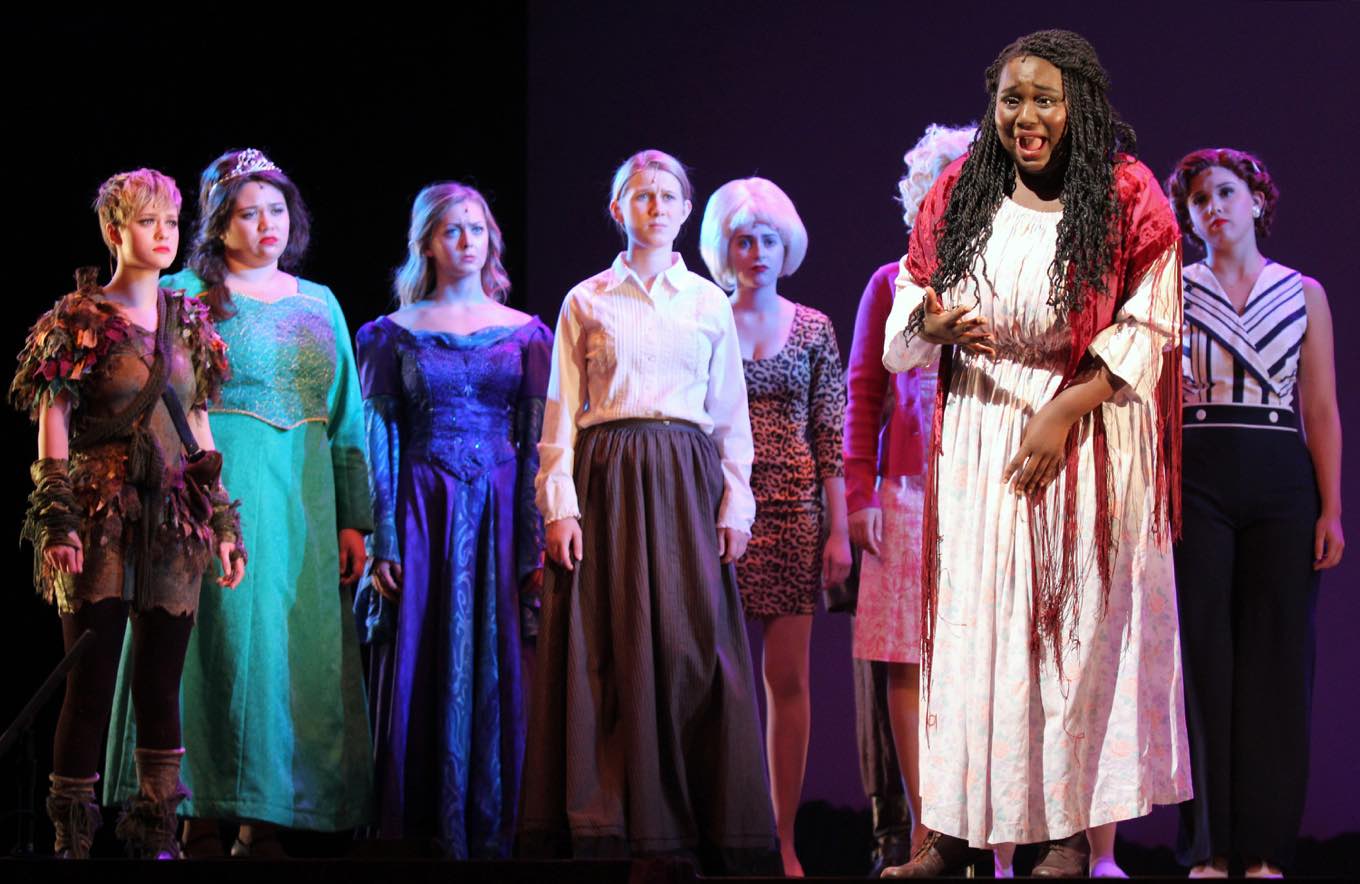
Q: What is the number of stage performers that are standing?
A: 8